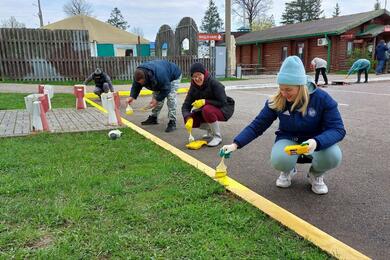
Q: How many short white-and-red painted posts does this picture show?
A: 4